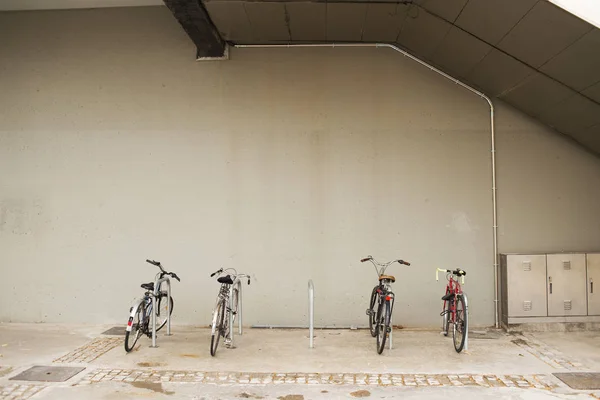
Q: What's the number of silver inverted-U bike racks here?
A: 5